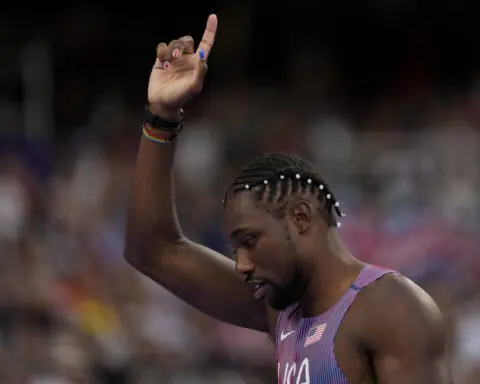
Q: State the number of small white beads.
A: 10